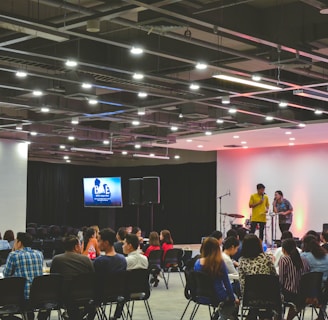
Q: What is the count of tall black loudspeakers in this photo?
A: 2